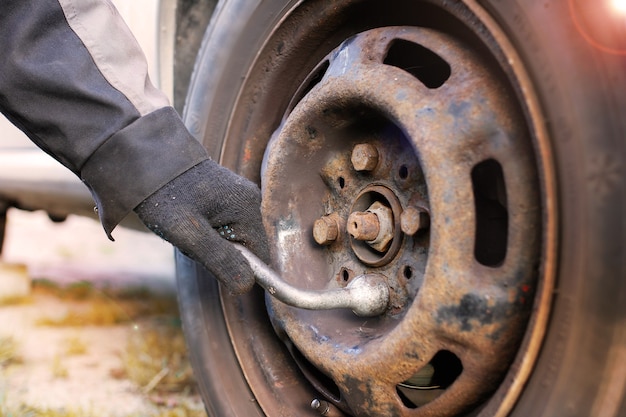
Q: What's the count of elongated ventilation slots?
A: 5